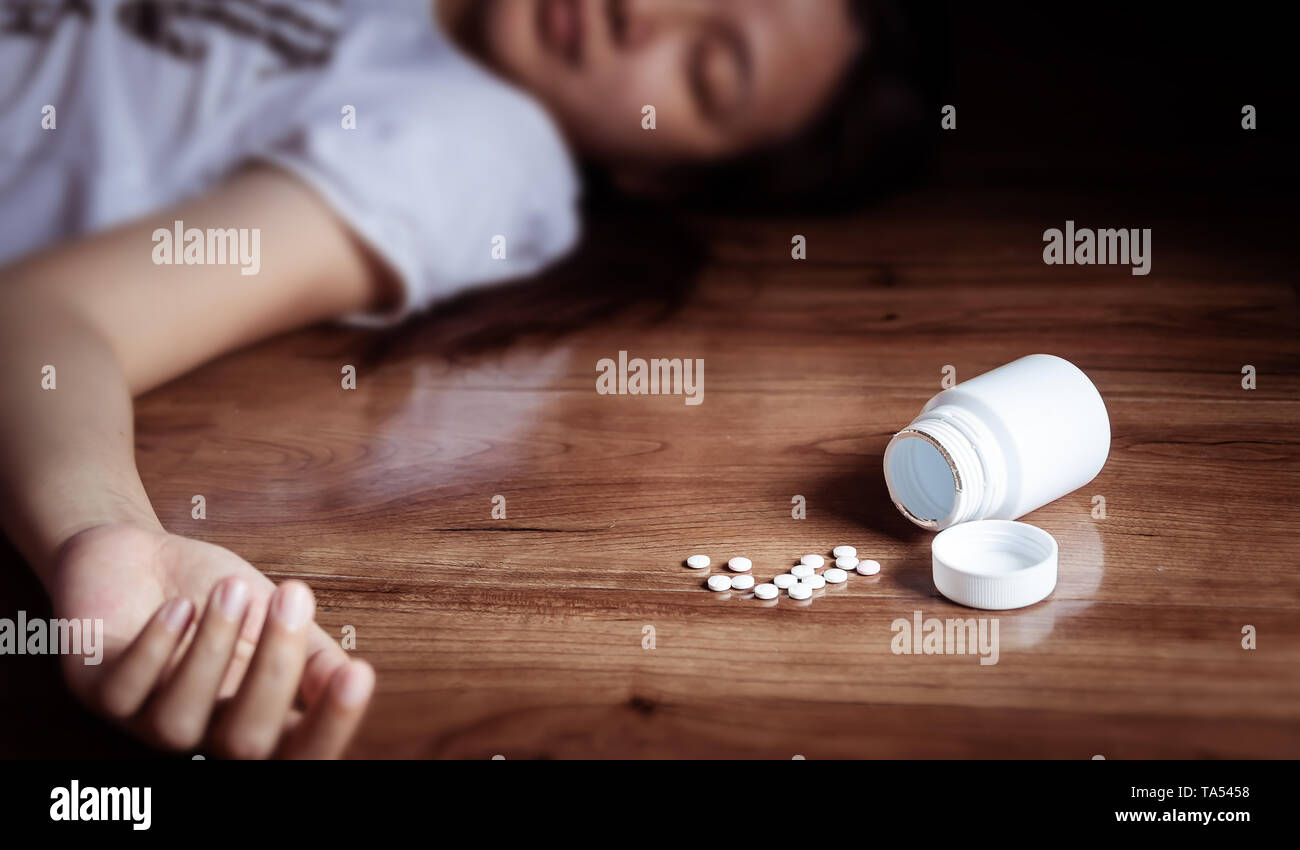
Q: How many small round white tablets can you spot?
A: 14